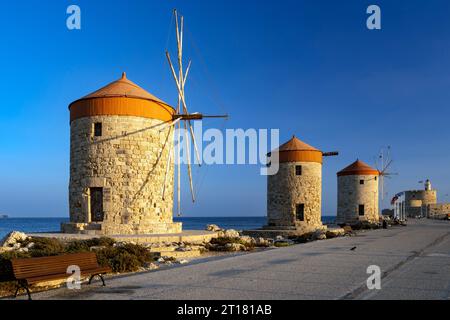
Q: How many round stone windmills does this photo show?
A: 3